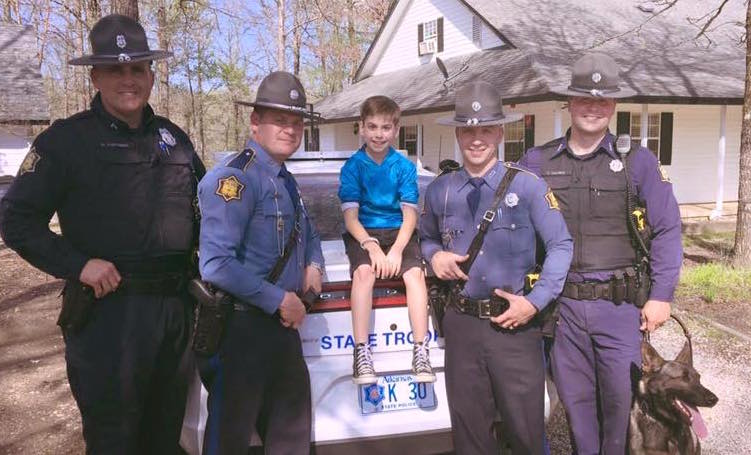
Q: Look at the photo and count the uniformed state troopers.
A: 4